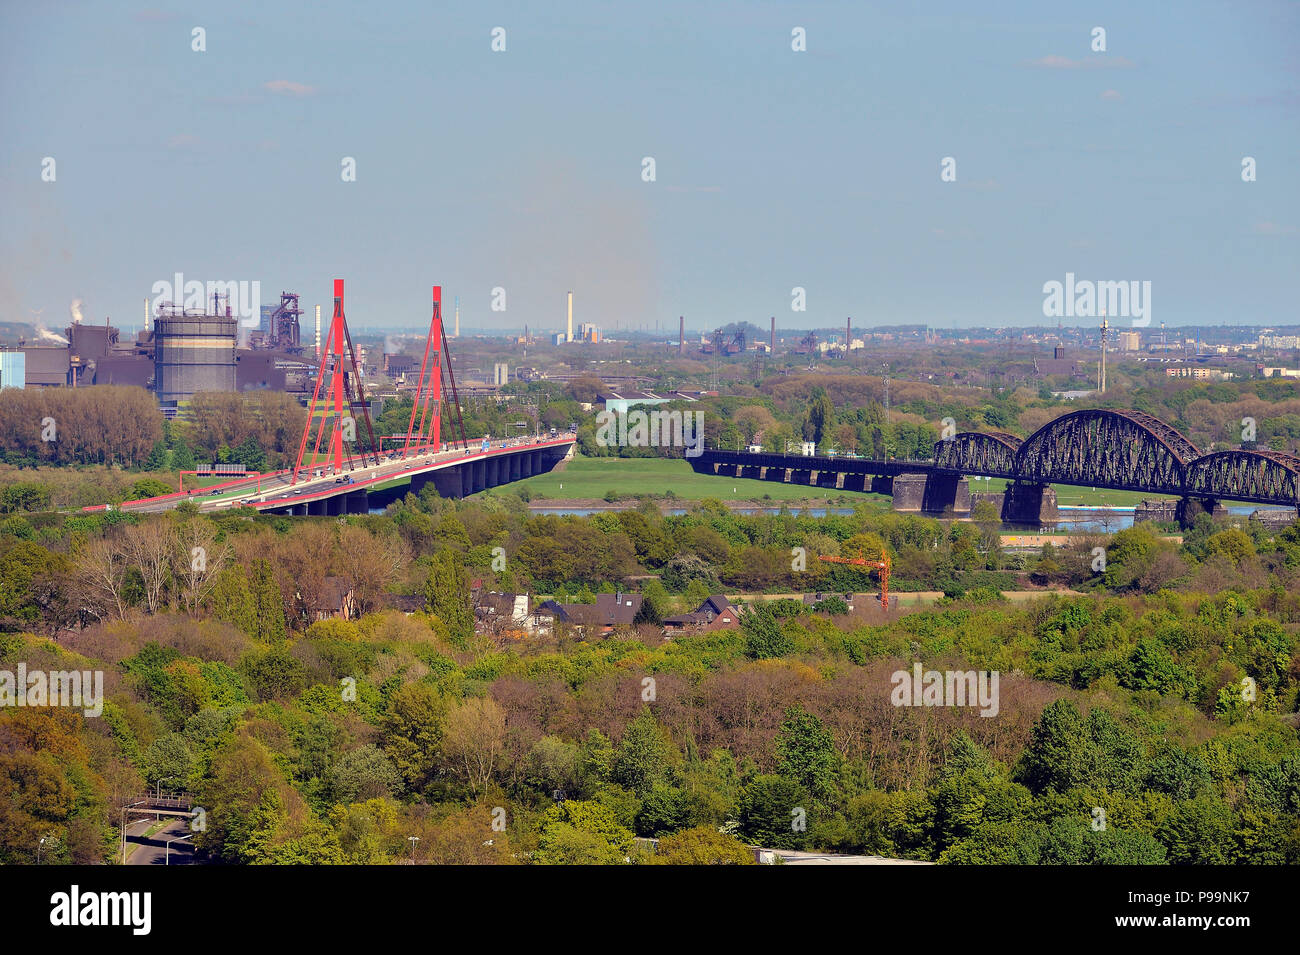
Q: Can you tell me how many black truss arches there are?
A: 3